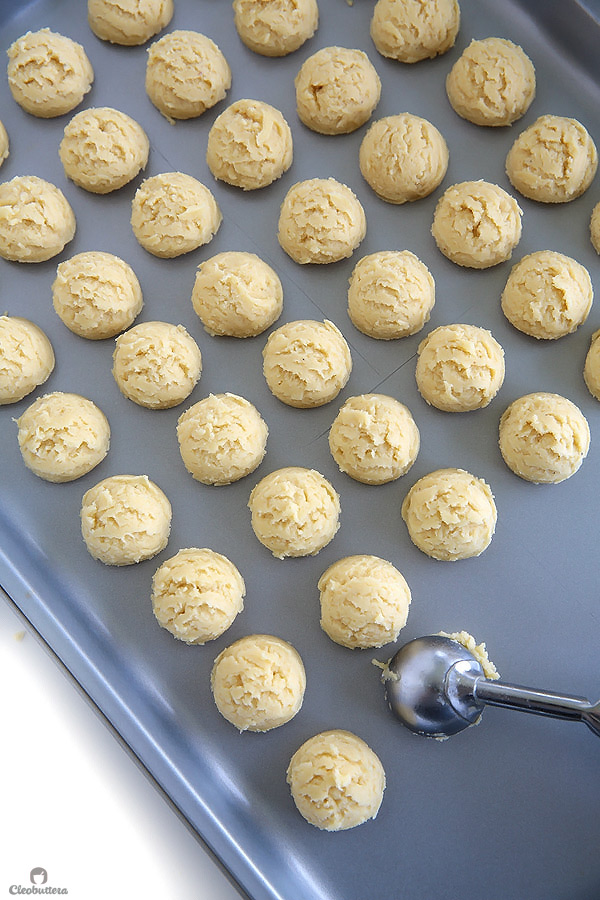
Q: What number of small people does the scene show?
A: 0